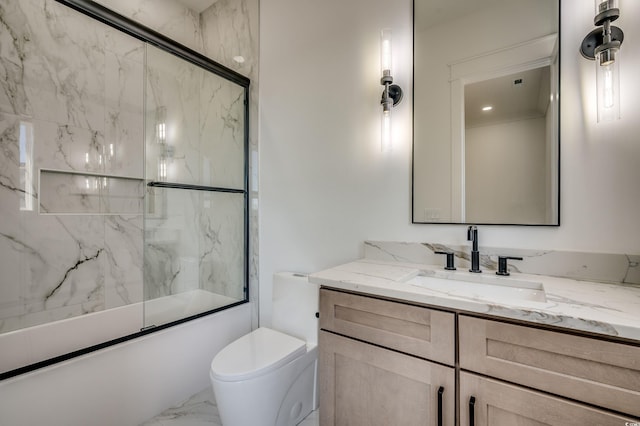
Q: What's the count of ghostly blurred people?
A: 0